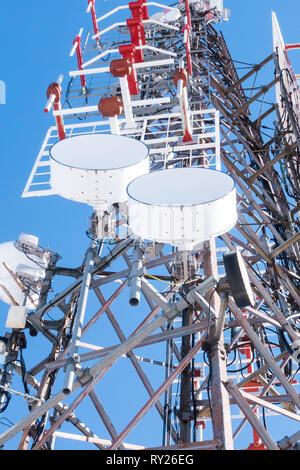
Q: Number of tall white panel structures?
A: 1